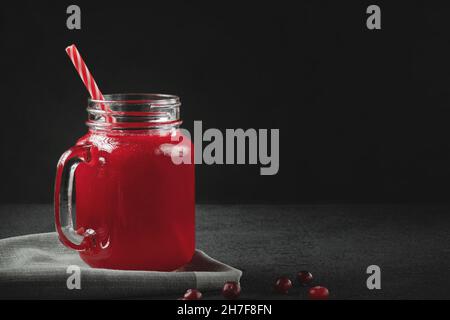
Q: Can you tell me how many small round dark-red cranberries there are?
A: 5